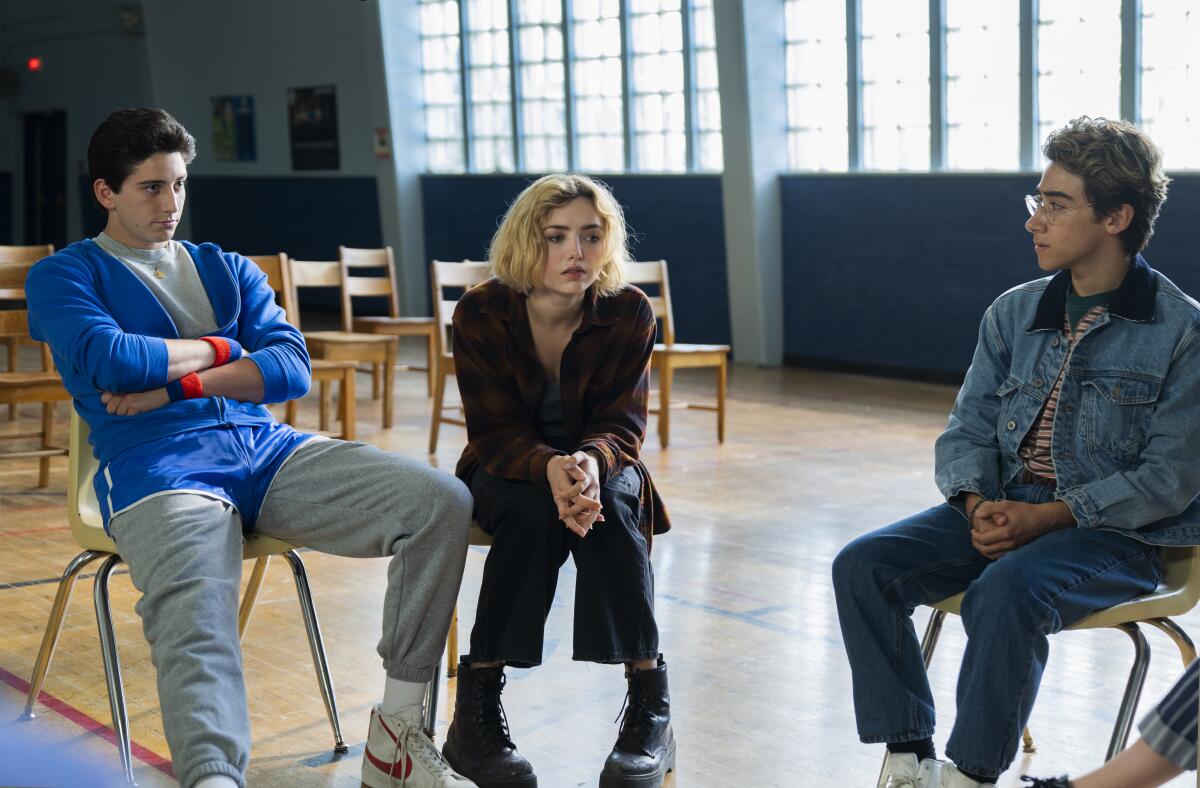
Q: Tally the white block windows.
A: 11